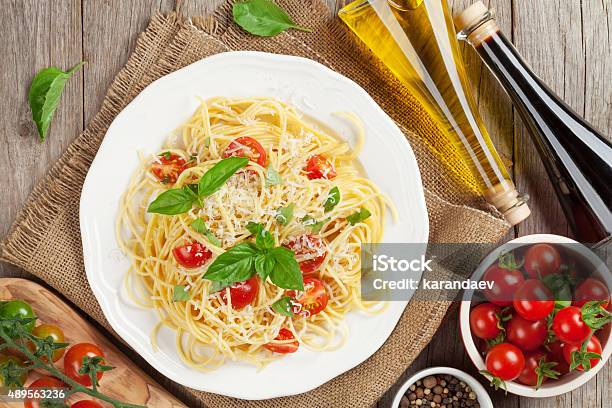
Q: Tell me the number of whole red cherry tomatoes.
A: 13